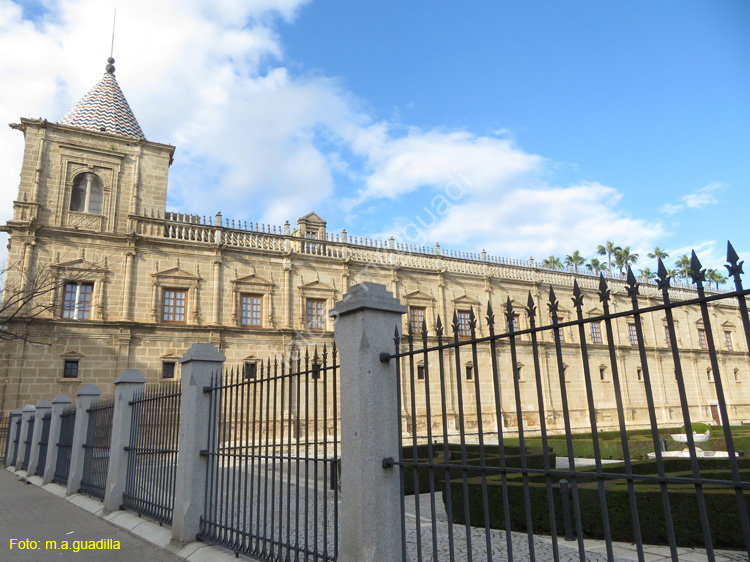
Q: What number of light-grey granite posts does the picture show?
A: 8